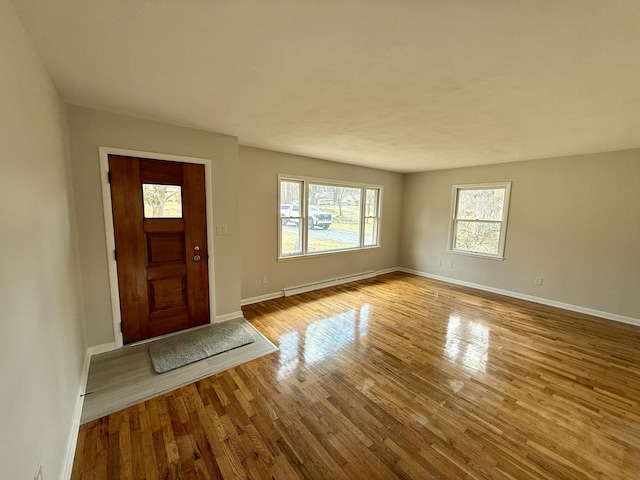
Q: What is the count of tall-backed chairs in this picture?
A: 0